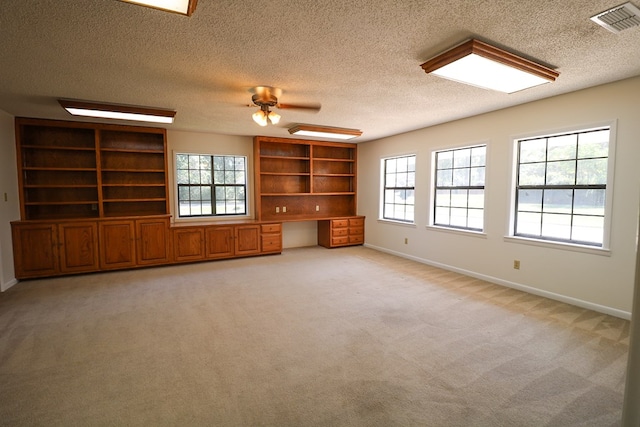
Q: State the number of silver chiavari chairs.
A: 0